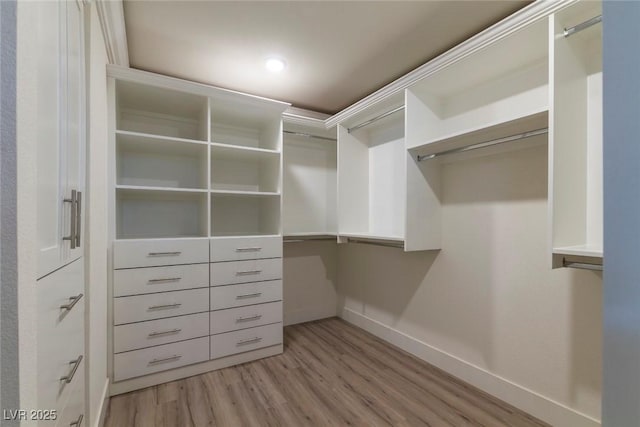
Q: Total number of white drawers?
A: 13